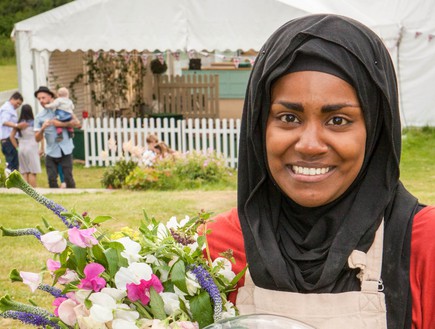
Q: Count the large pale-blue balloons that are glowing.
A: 0